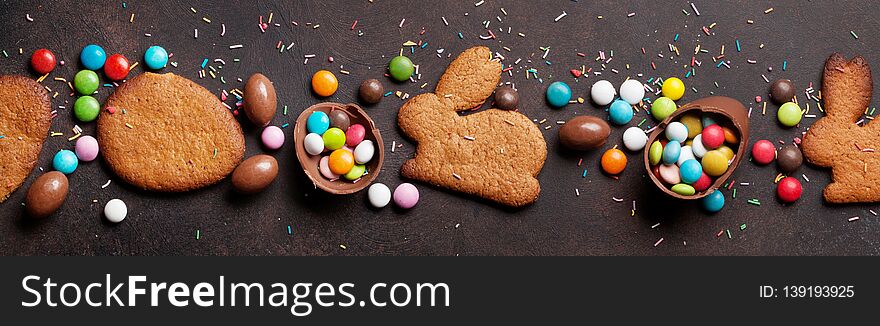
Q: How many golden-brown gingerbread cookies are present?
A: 4